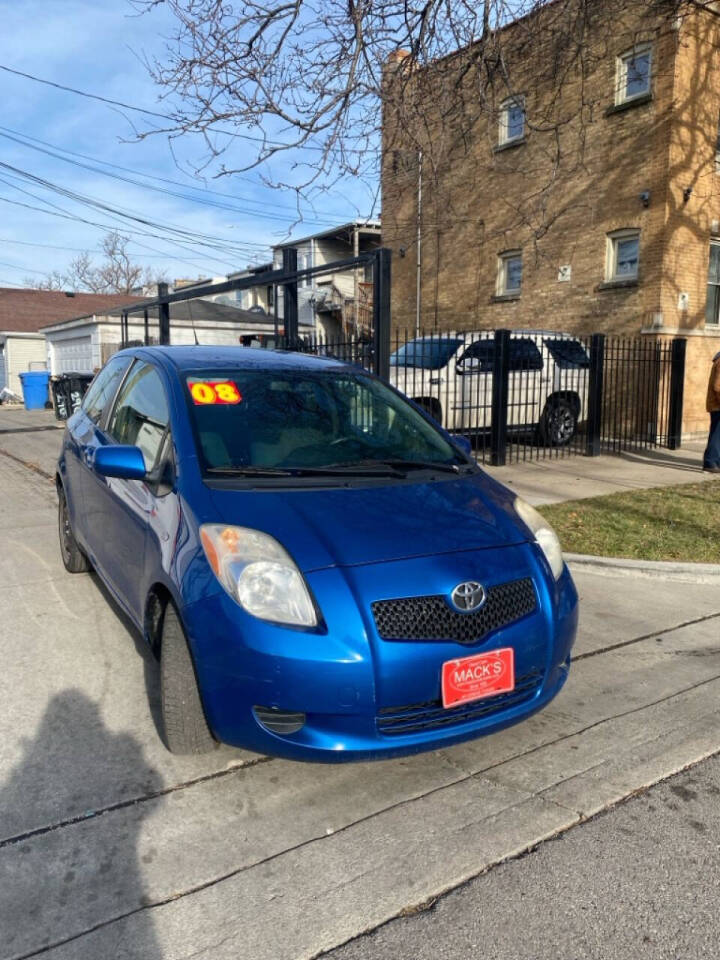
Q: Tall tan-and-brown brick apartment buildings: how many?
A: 1